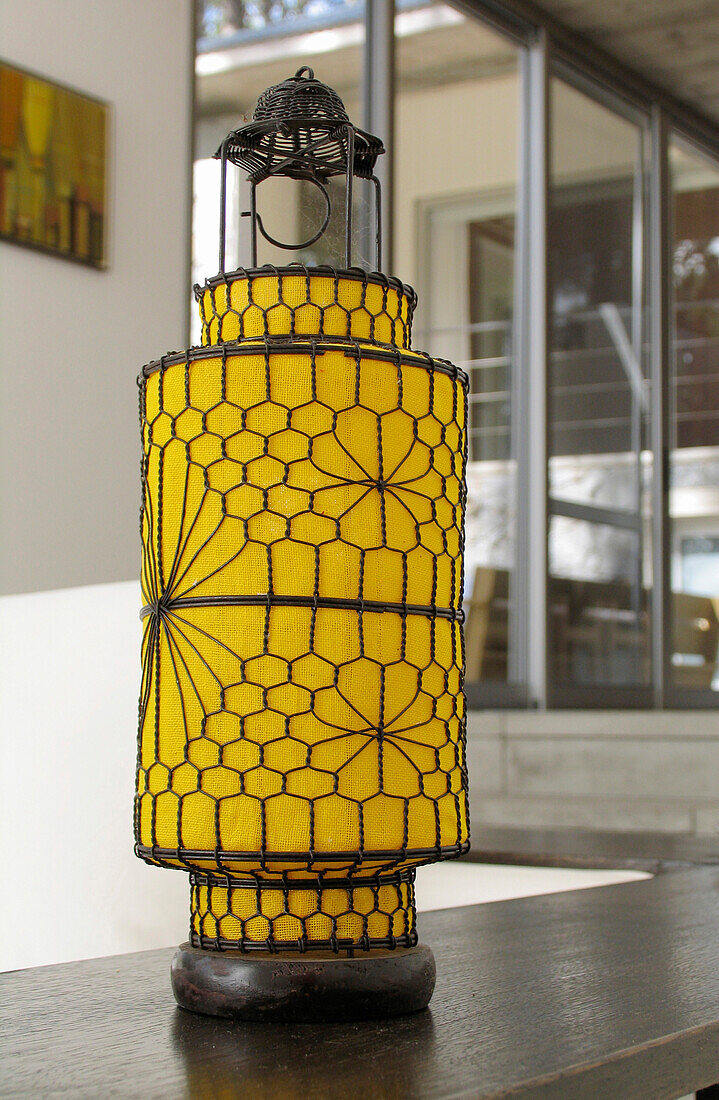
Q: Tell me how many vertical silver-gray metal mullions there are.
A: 3